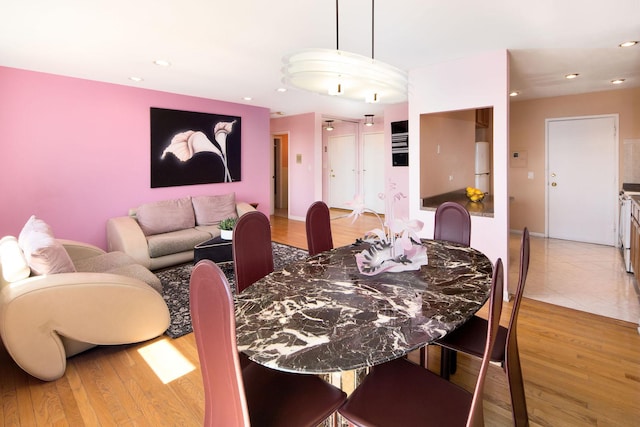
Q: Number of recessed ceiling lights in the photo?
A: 8